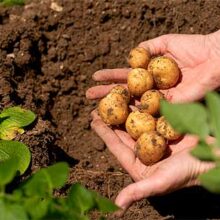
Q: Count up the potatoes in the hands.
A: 9